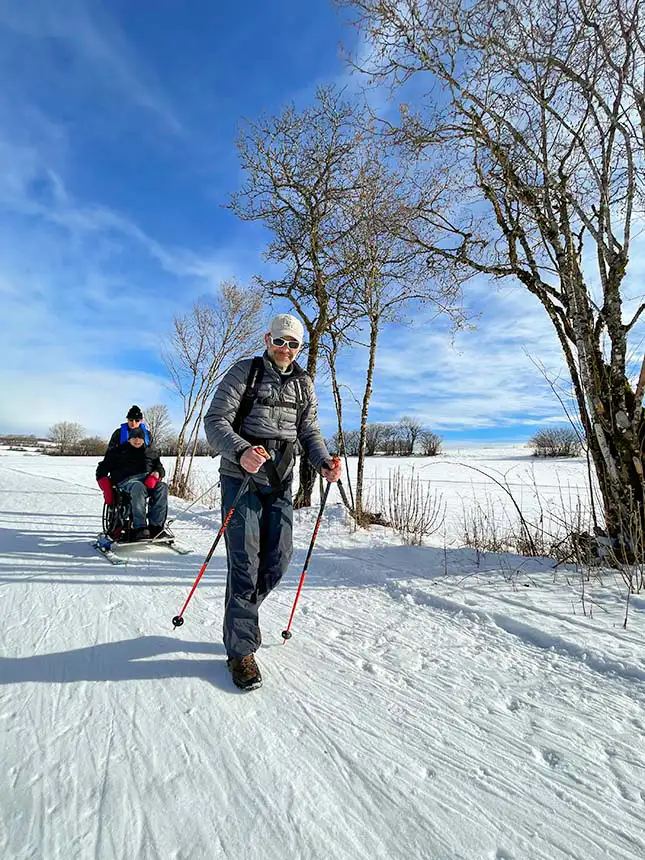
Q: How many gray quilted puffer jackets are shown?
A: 1